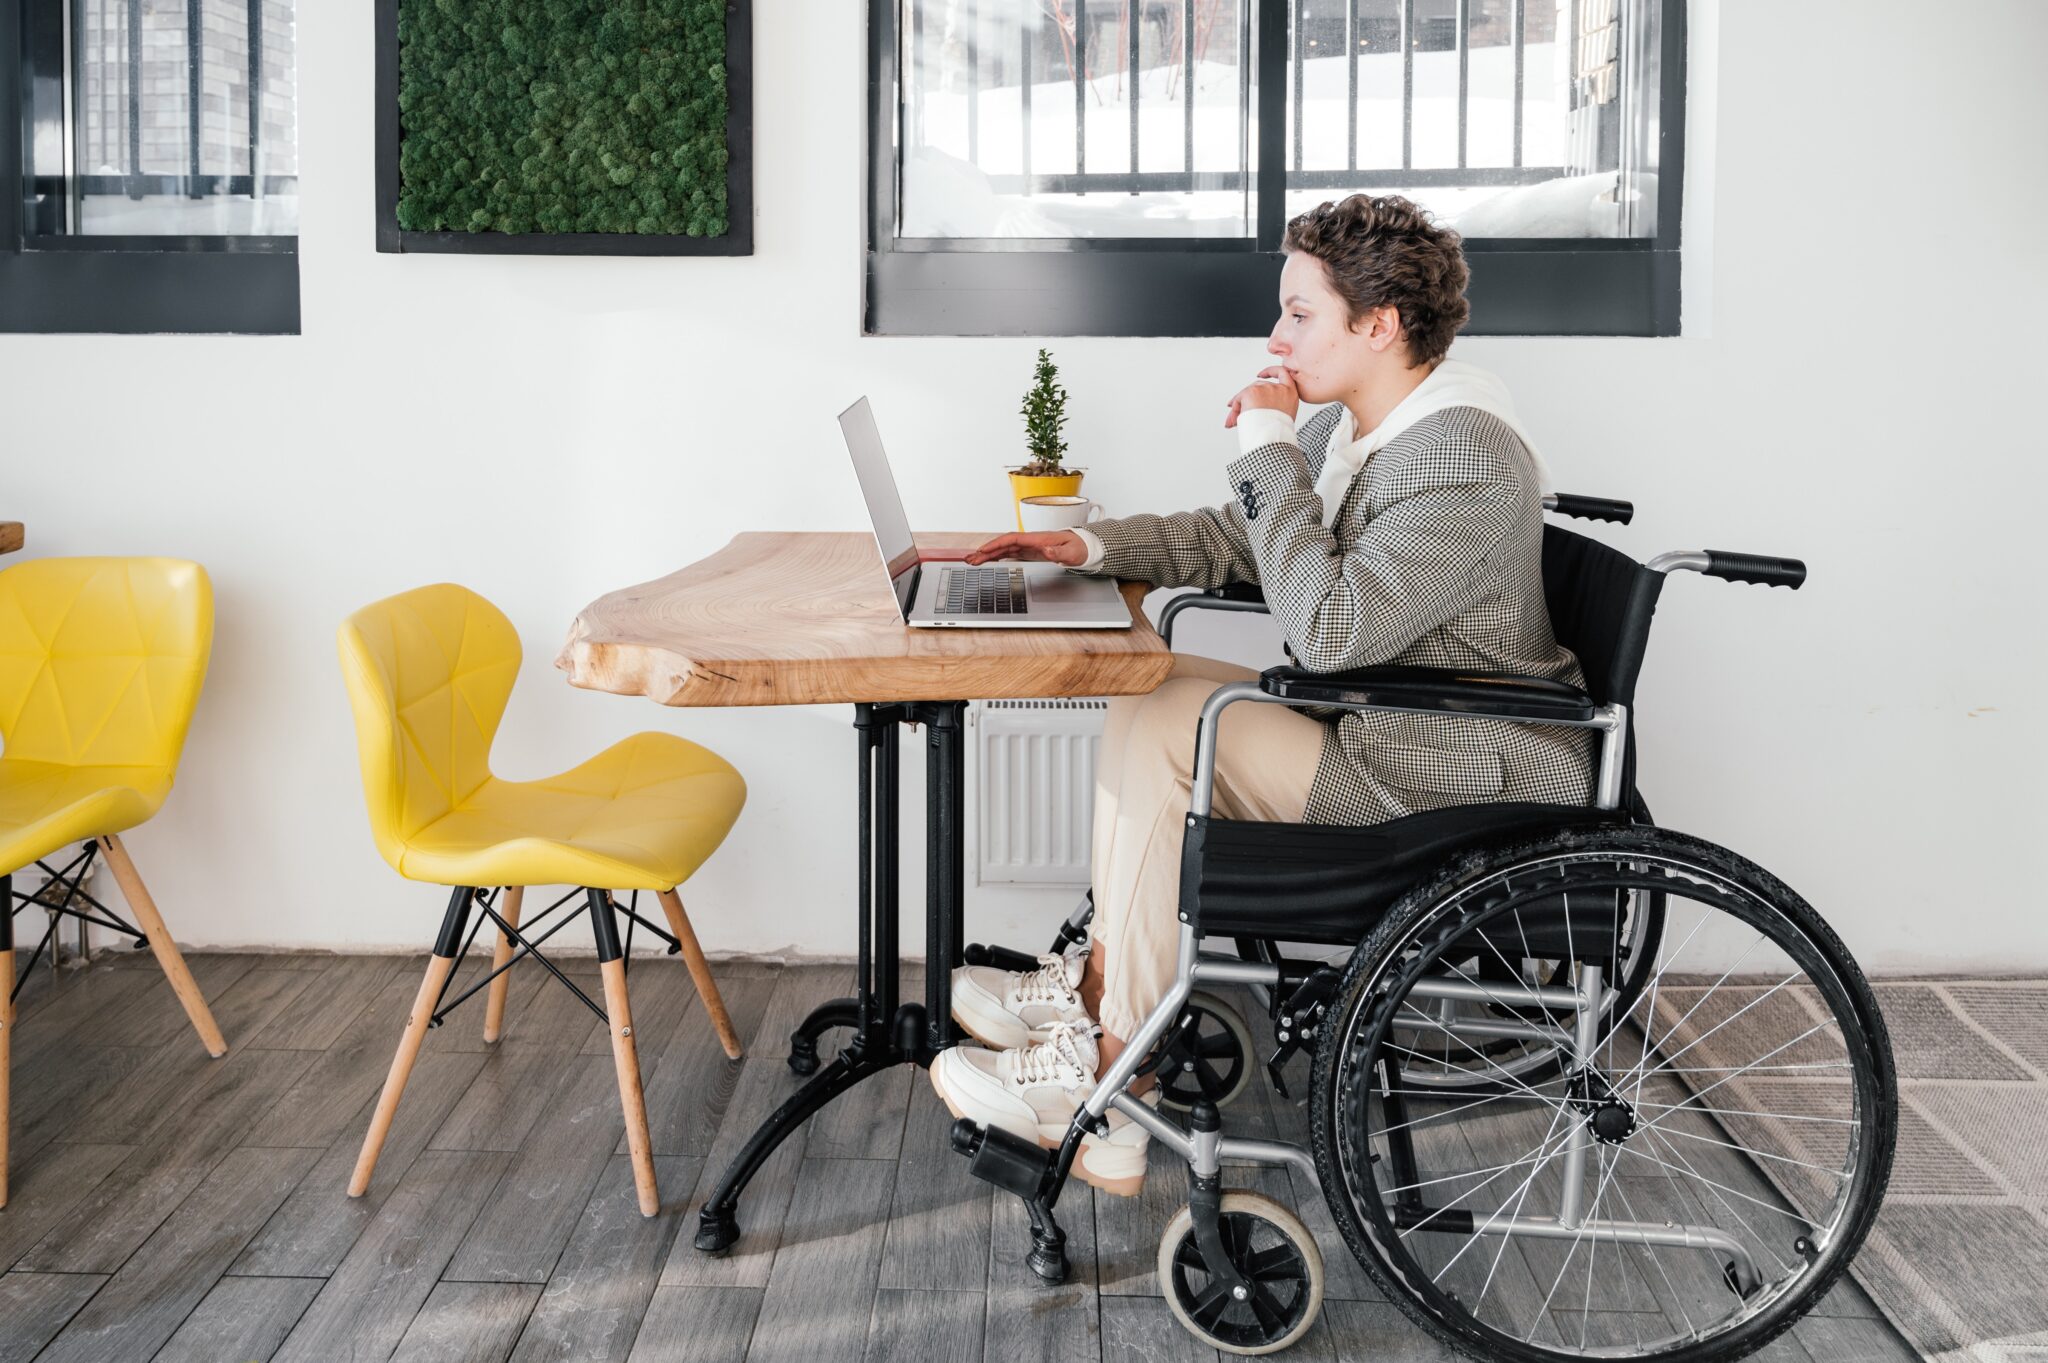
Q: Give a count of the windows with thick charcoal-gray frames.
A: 2